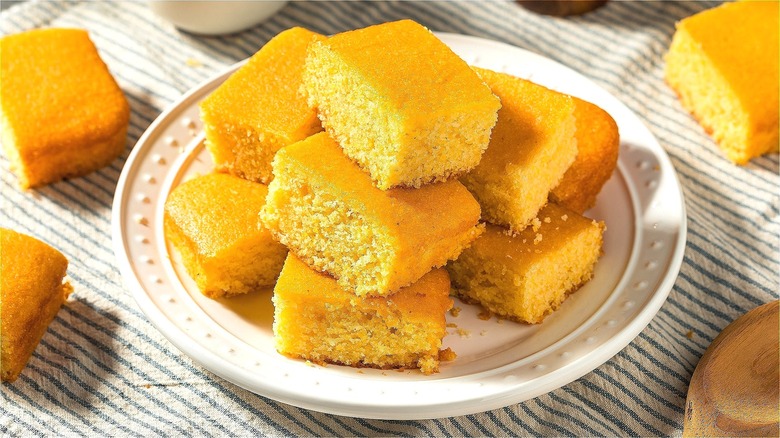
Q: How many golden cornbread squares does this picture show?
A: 11